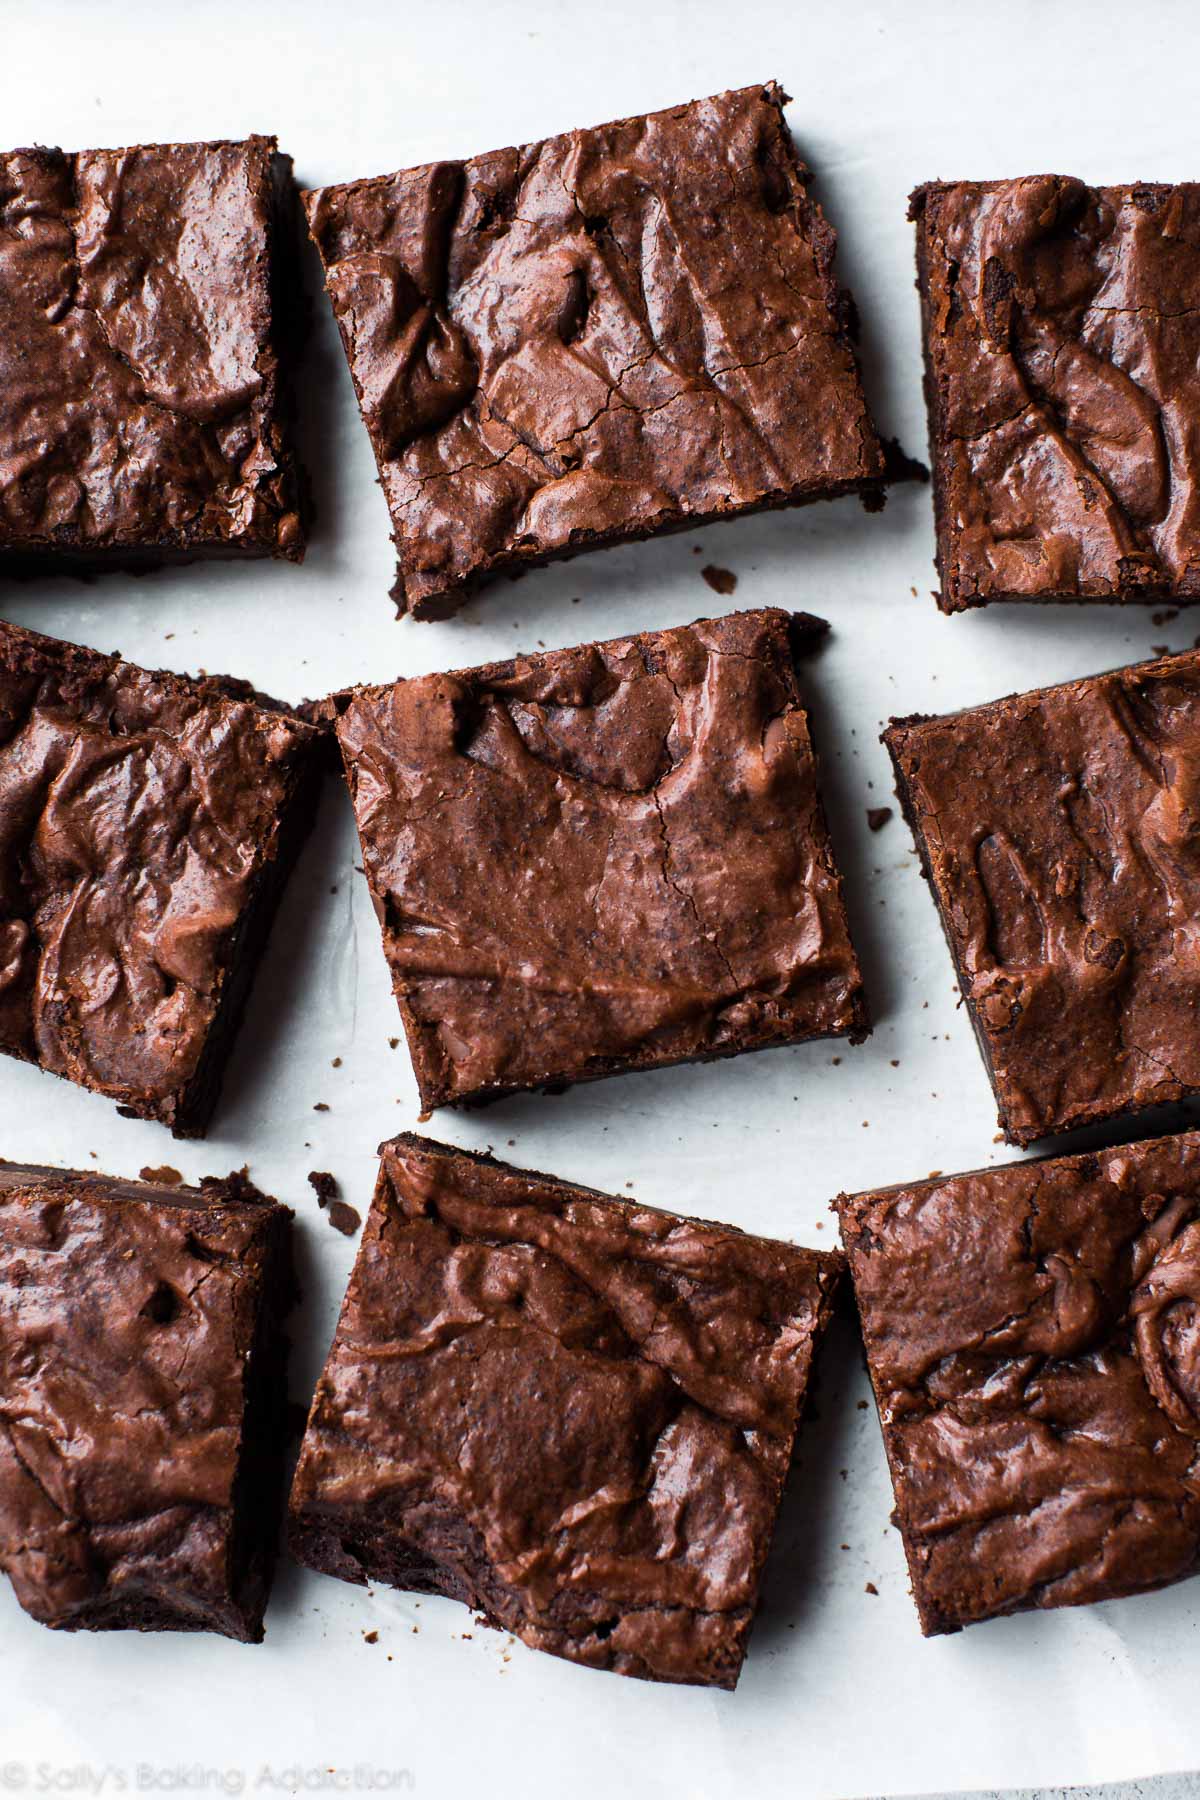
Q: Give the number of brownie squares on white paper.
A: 9